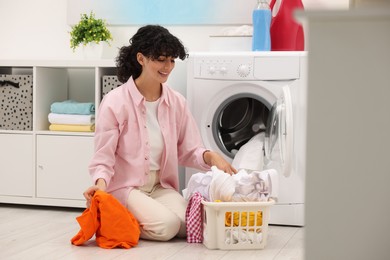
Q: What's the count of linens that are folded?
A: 3